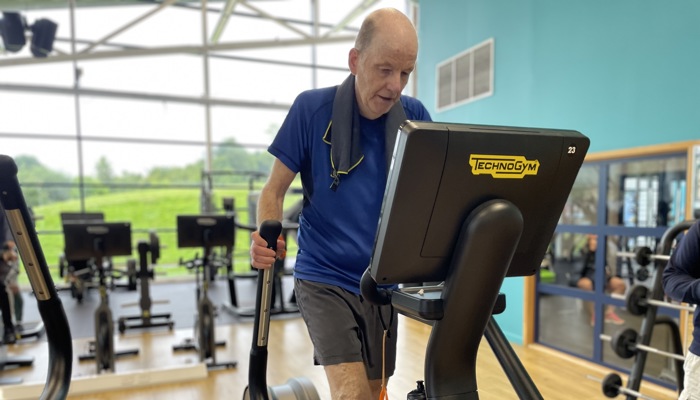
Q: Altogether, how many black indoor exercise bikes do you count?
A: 2